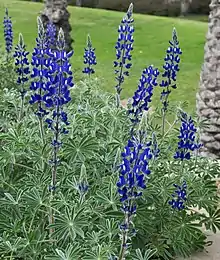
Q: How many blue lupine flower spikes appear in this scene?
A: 12